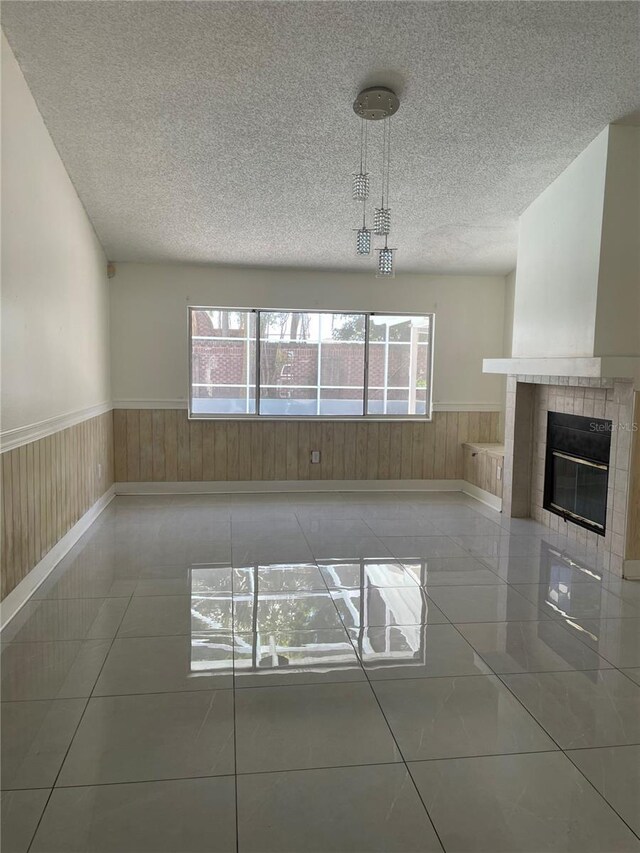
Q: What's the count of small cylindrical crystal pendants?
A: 4